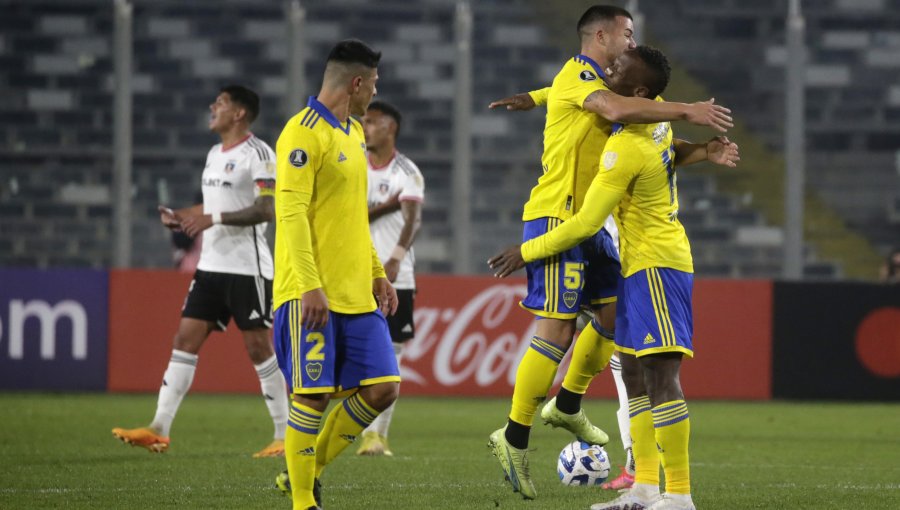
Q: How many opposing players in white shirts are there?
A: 2